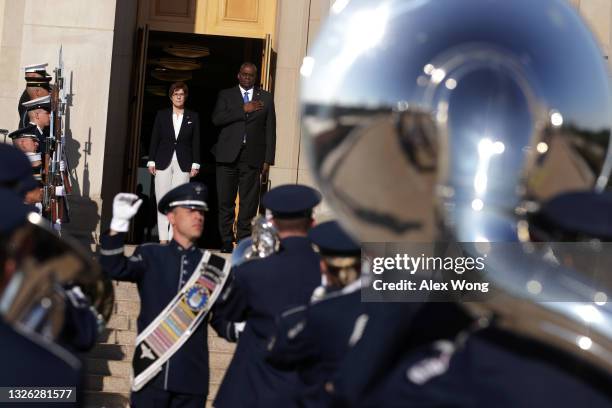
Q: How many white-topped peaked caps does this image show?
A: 2